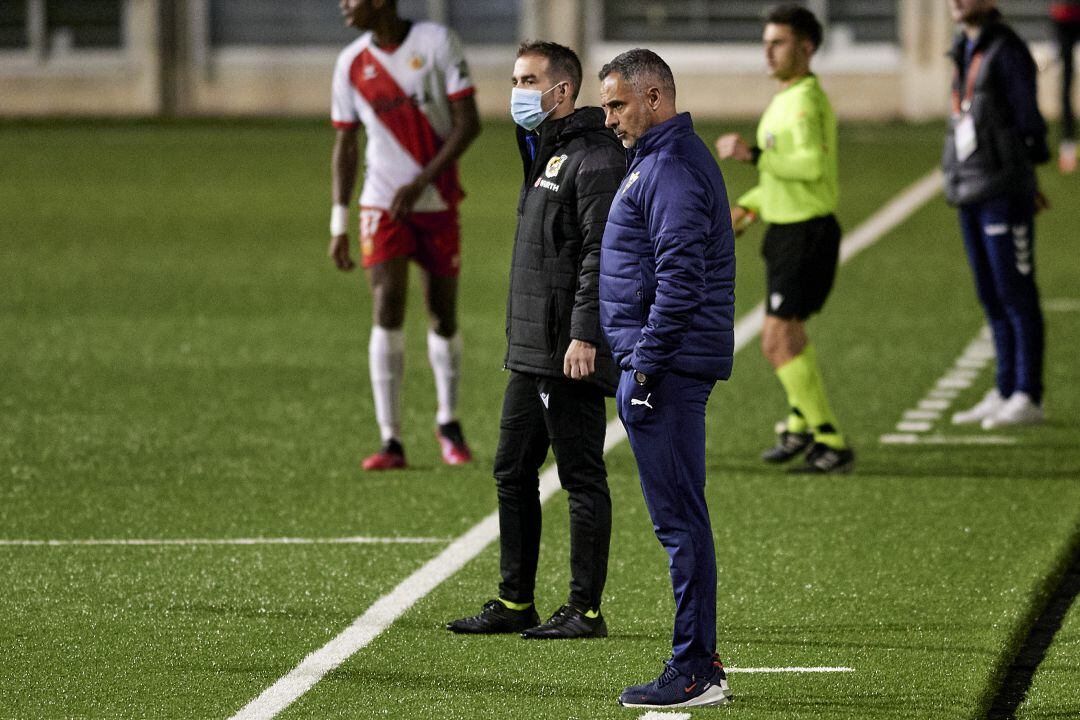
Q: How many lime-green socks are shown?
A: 4